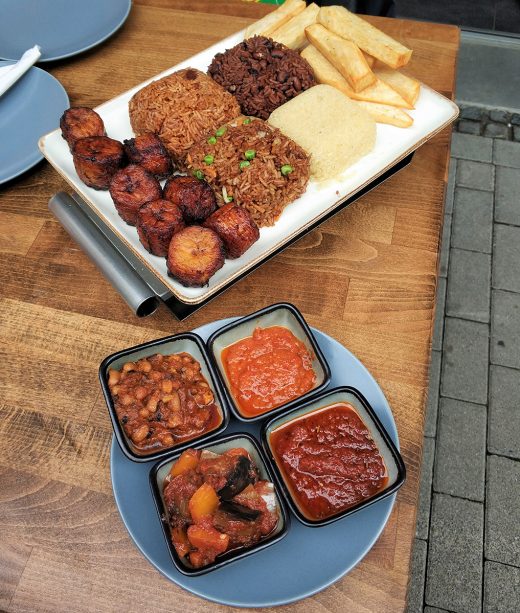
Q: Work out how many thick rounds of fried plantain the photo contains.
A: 8